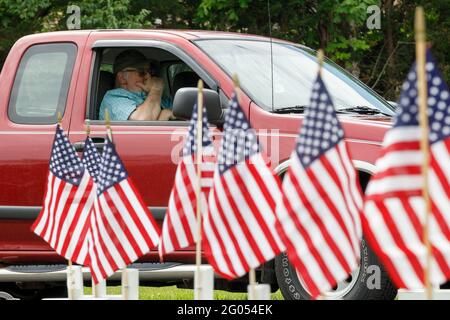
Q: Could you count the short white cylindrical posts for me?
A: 5